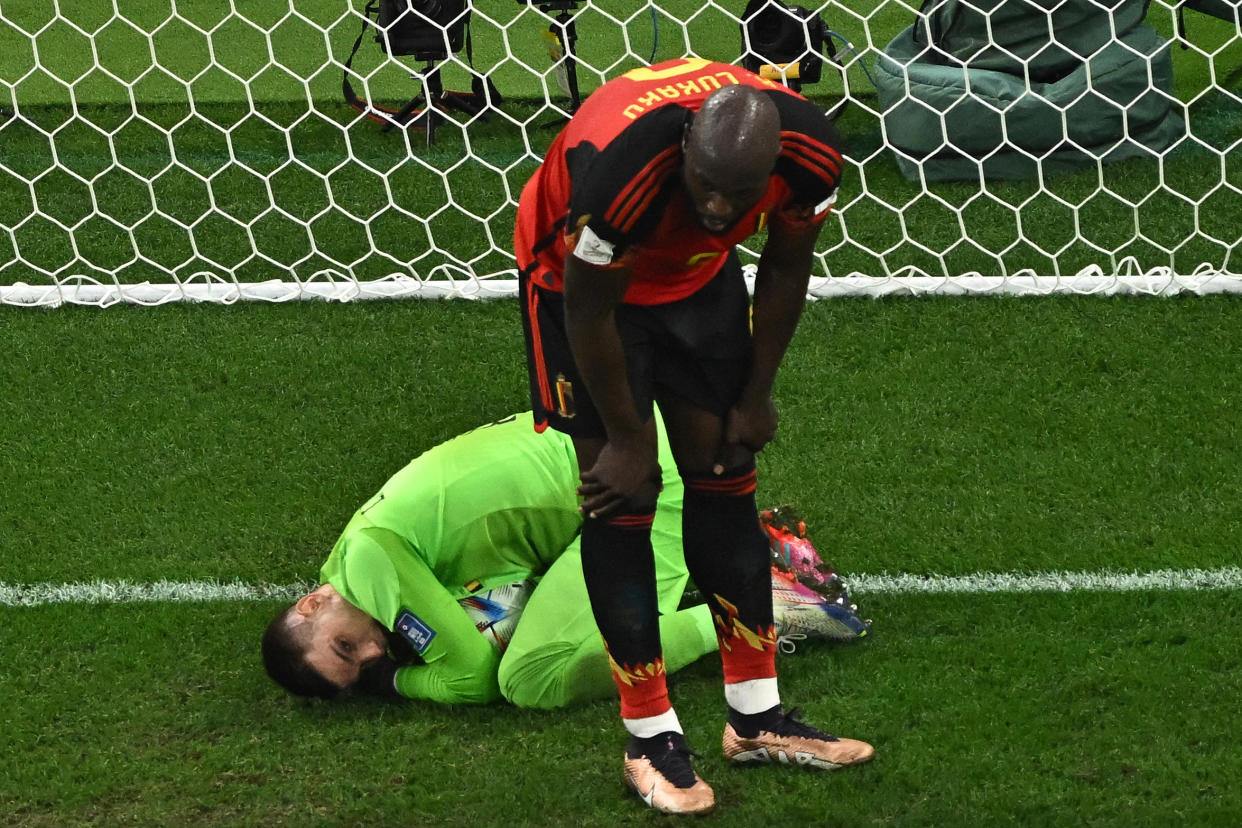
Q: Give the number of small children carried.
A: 0